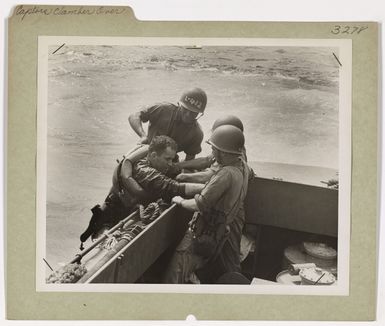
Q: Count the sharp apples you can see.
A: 0